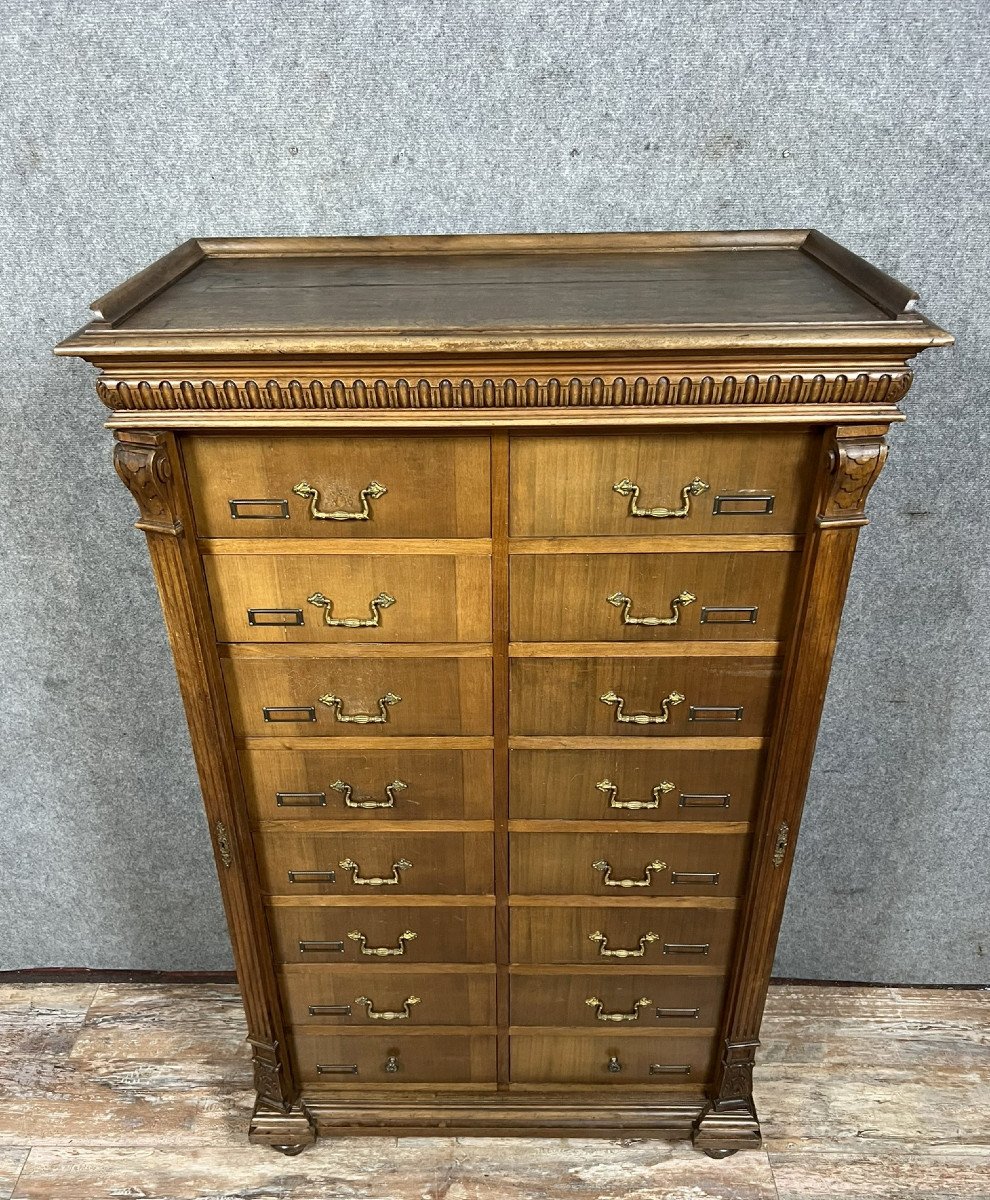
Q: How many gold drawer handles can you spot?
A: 14